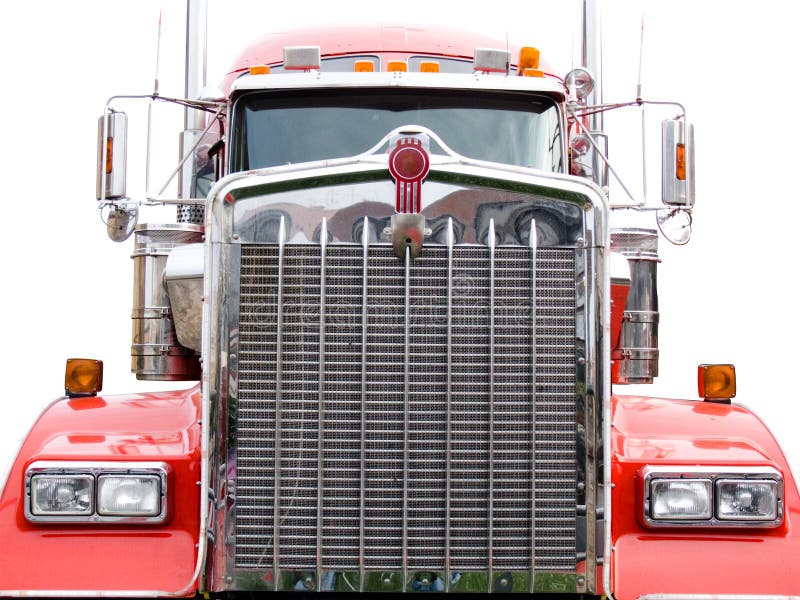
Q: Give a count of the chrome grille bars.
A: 7